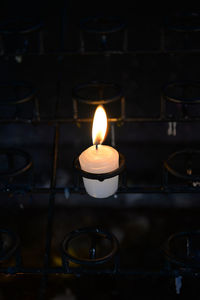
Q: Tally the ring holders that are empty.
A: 11